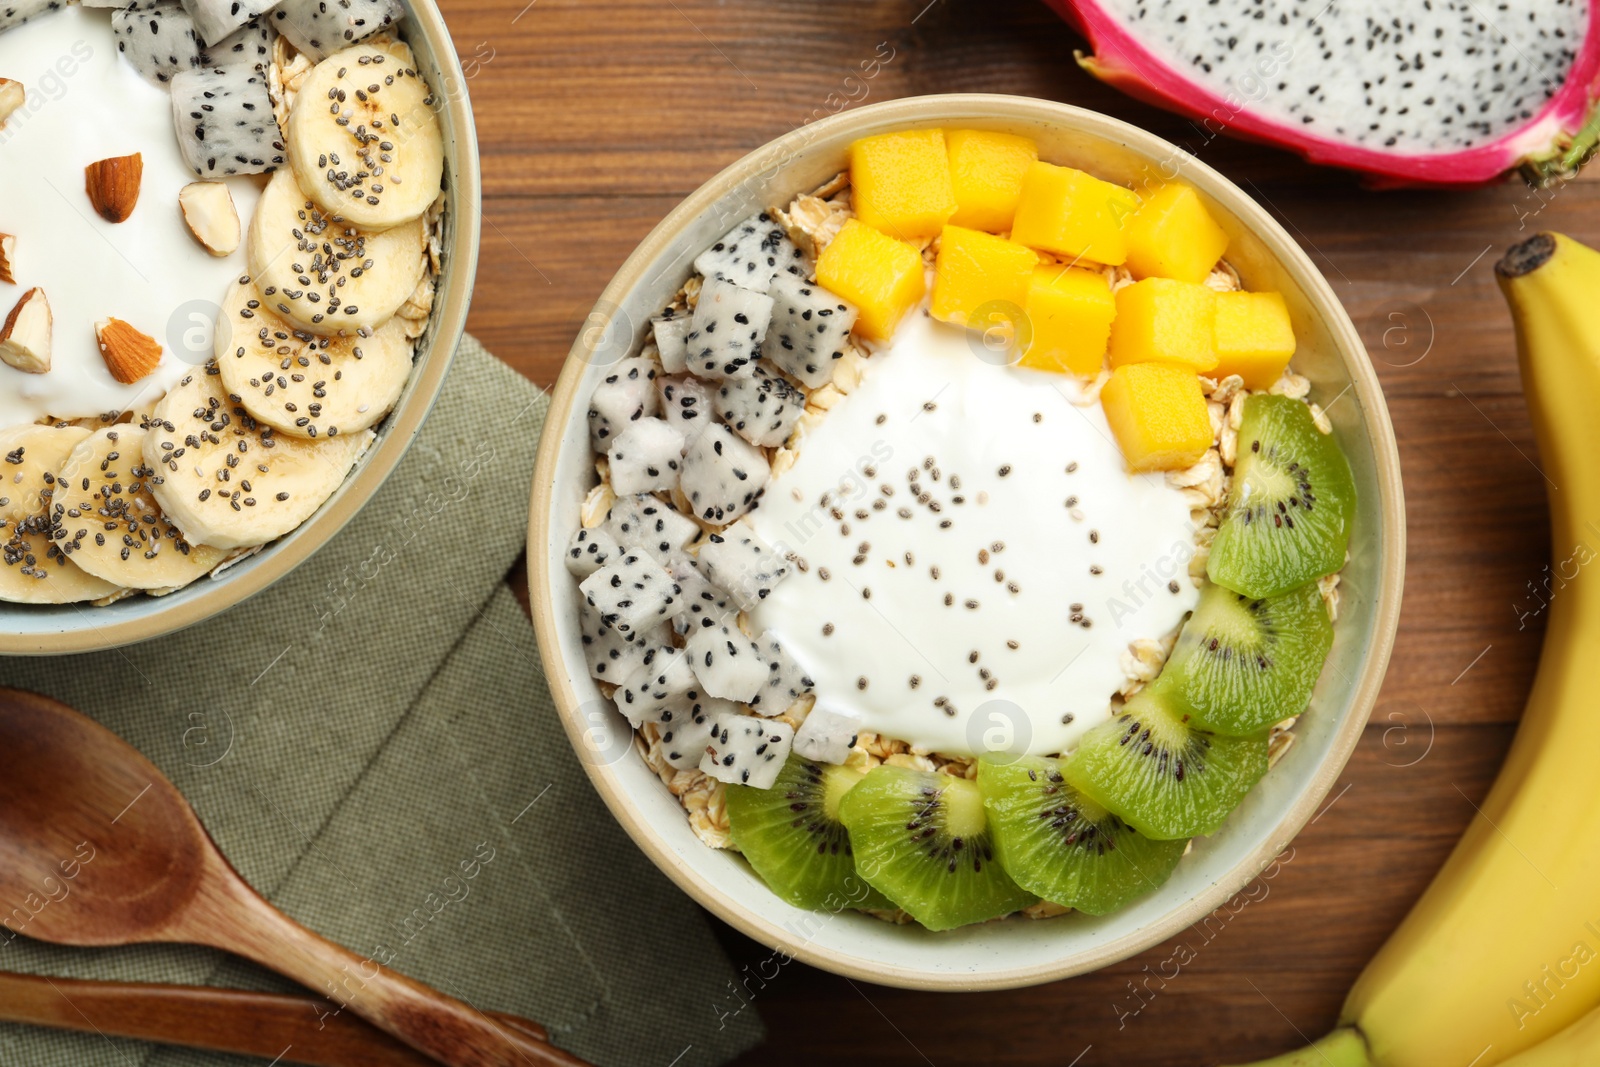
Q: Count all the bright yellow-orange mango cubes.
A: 10